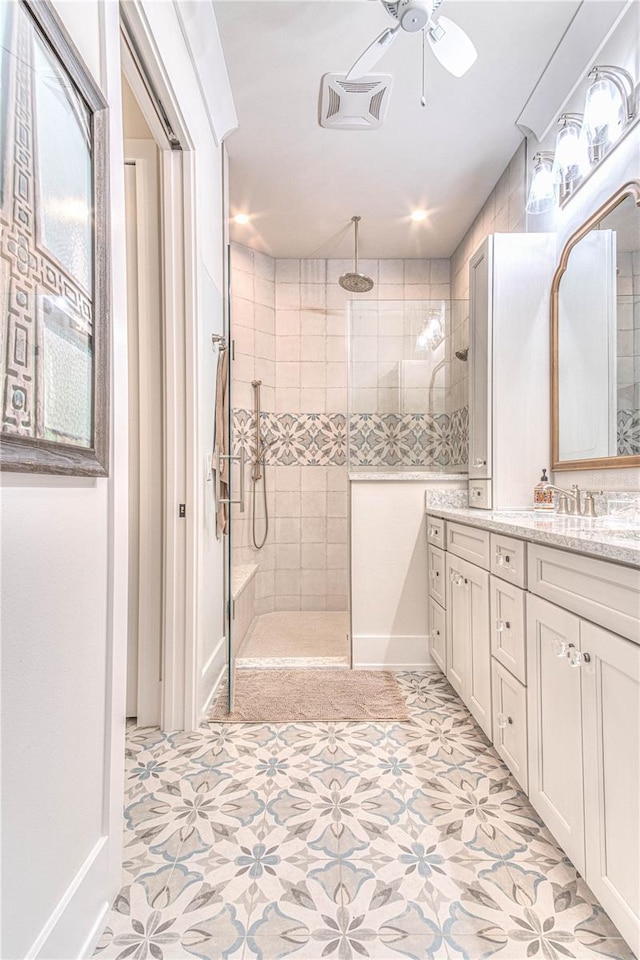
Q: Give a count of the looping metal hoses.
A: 1